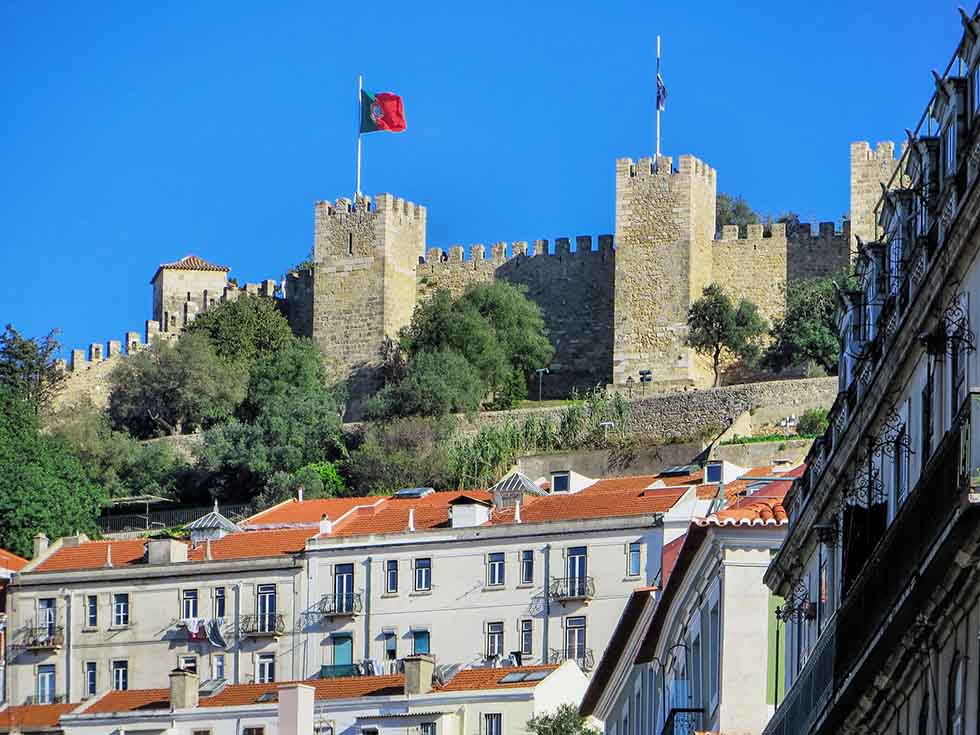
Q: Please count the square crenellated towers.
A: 3